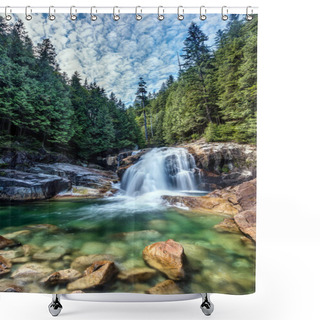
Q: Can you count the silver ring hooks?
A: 12